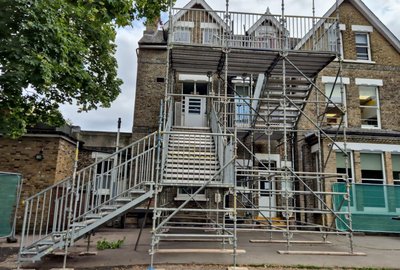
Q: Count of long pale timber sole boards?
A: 4